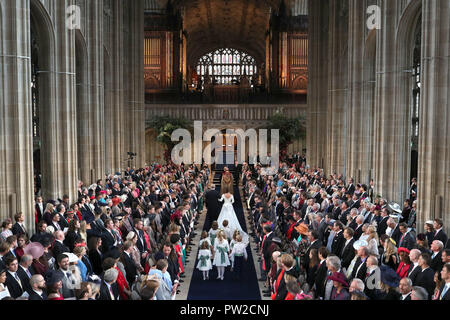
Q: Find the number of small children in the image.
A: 7